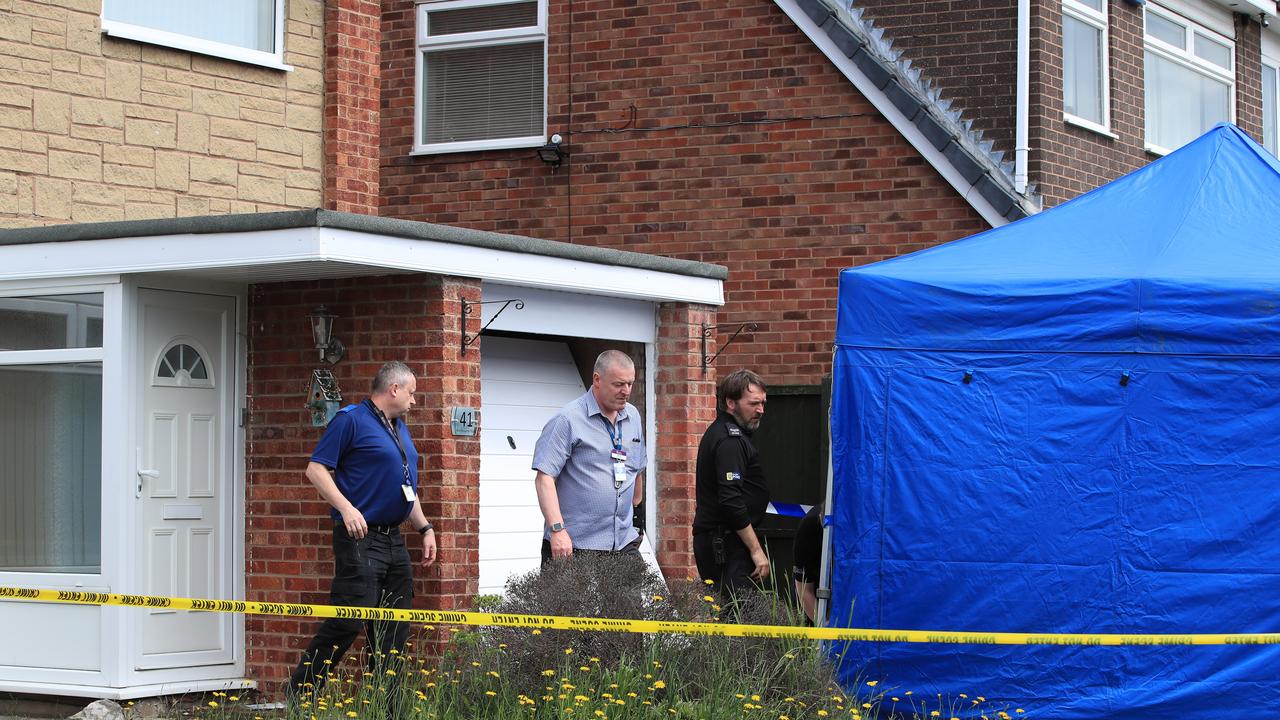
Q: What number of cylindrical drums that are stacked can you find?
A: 0